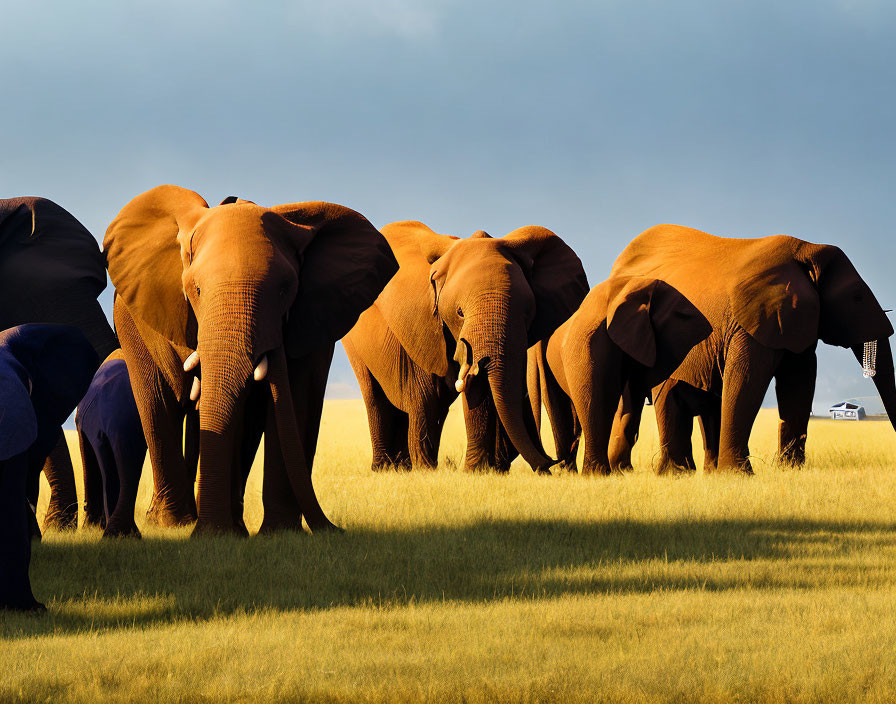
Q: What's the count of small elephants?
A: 3